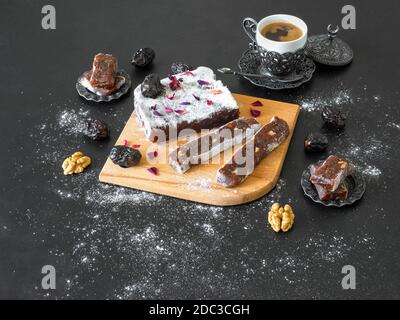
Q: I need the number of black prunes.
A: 7